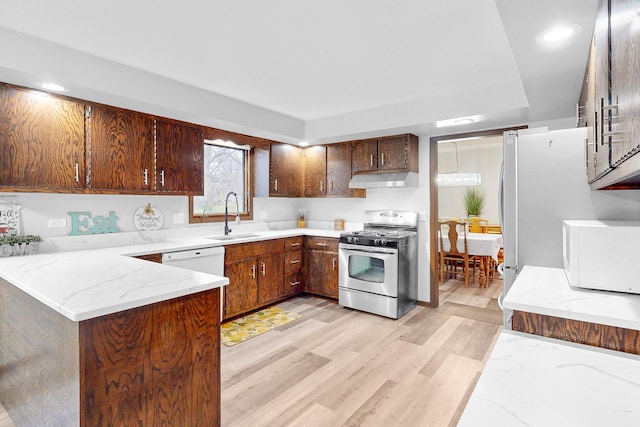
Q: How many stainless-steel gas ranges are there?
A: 1